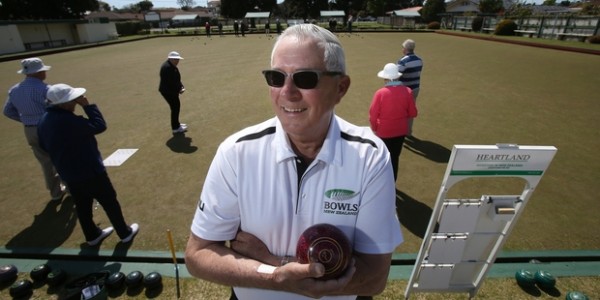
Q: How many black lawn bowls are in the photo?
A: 7